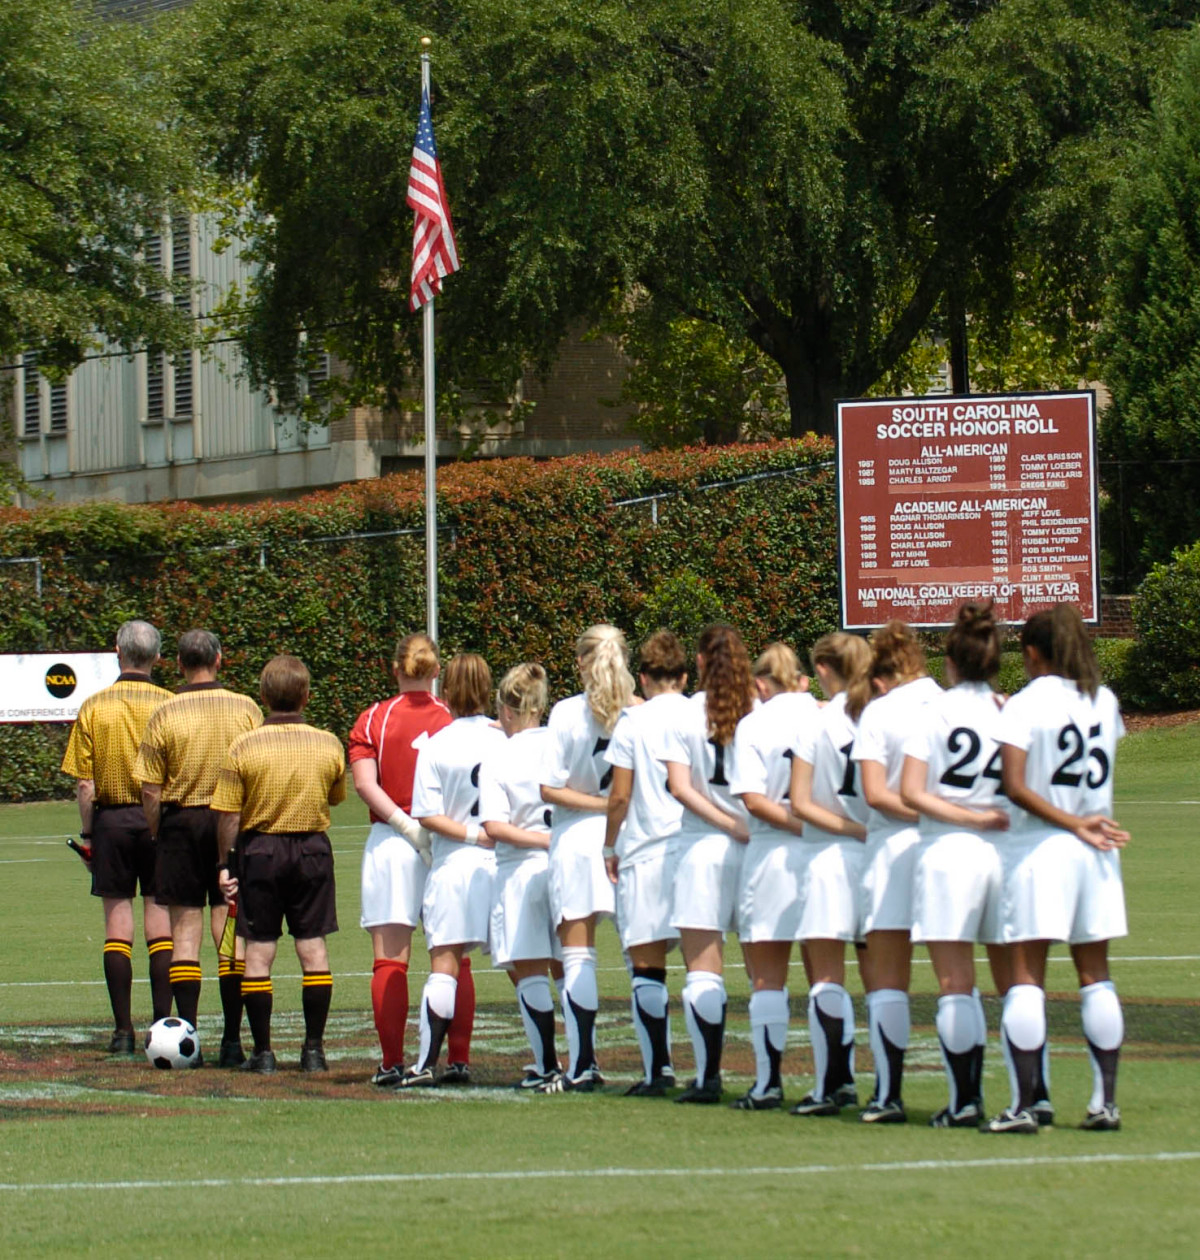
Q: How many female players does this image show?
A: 11